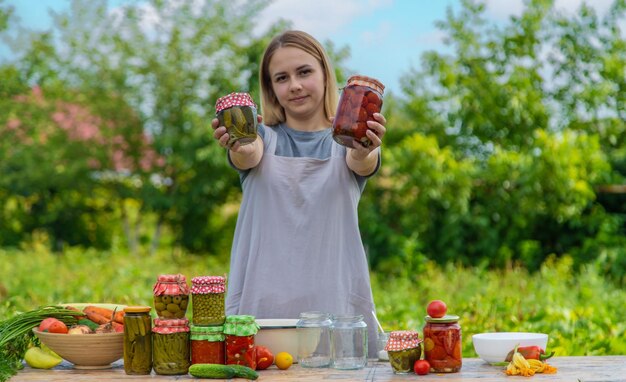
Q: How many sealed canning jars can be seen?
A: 10